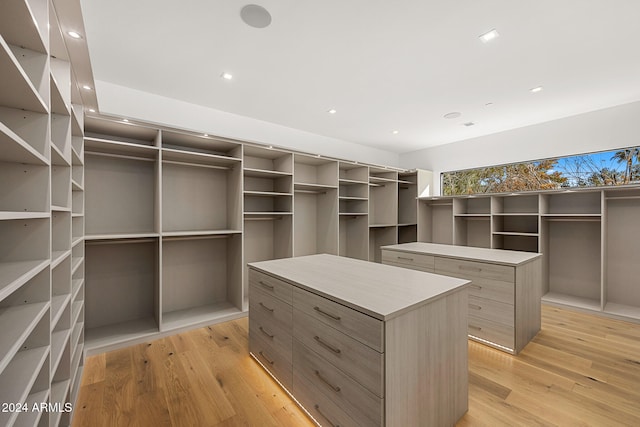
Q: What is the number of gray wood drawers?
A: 13